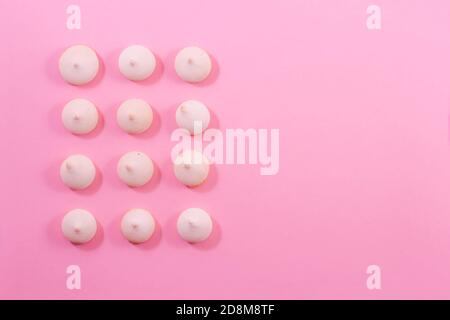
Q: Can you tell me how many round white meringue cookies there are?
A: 12